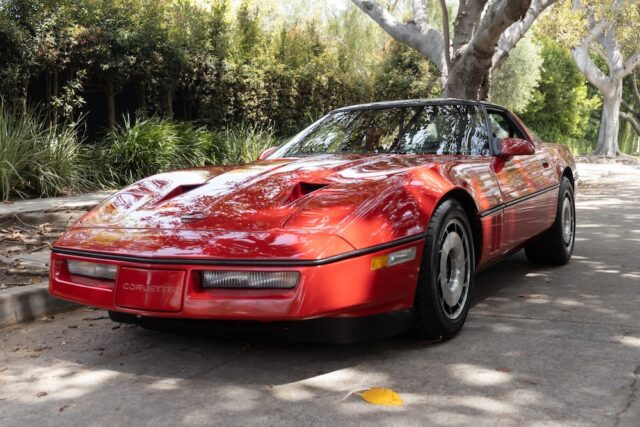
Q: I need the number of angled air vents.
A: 2